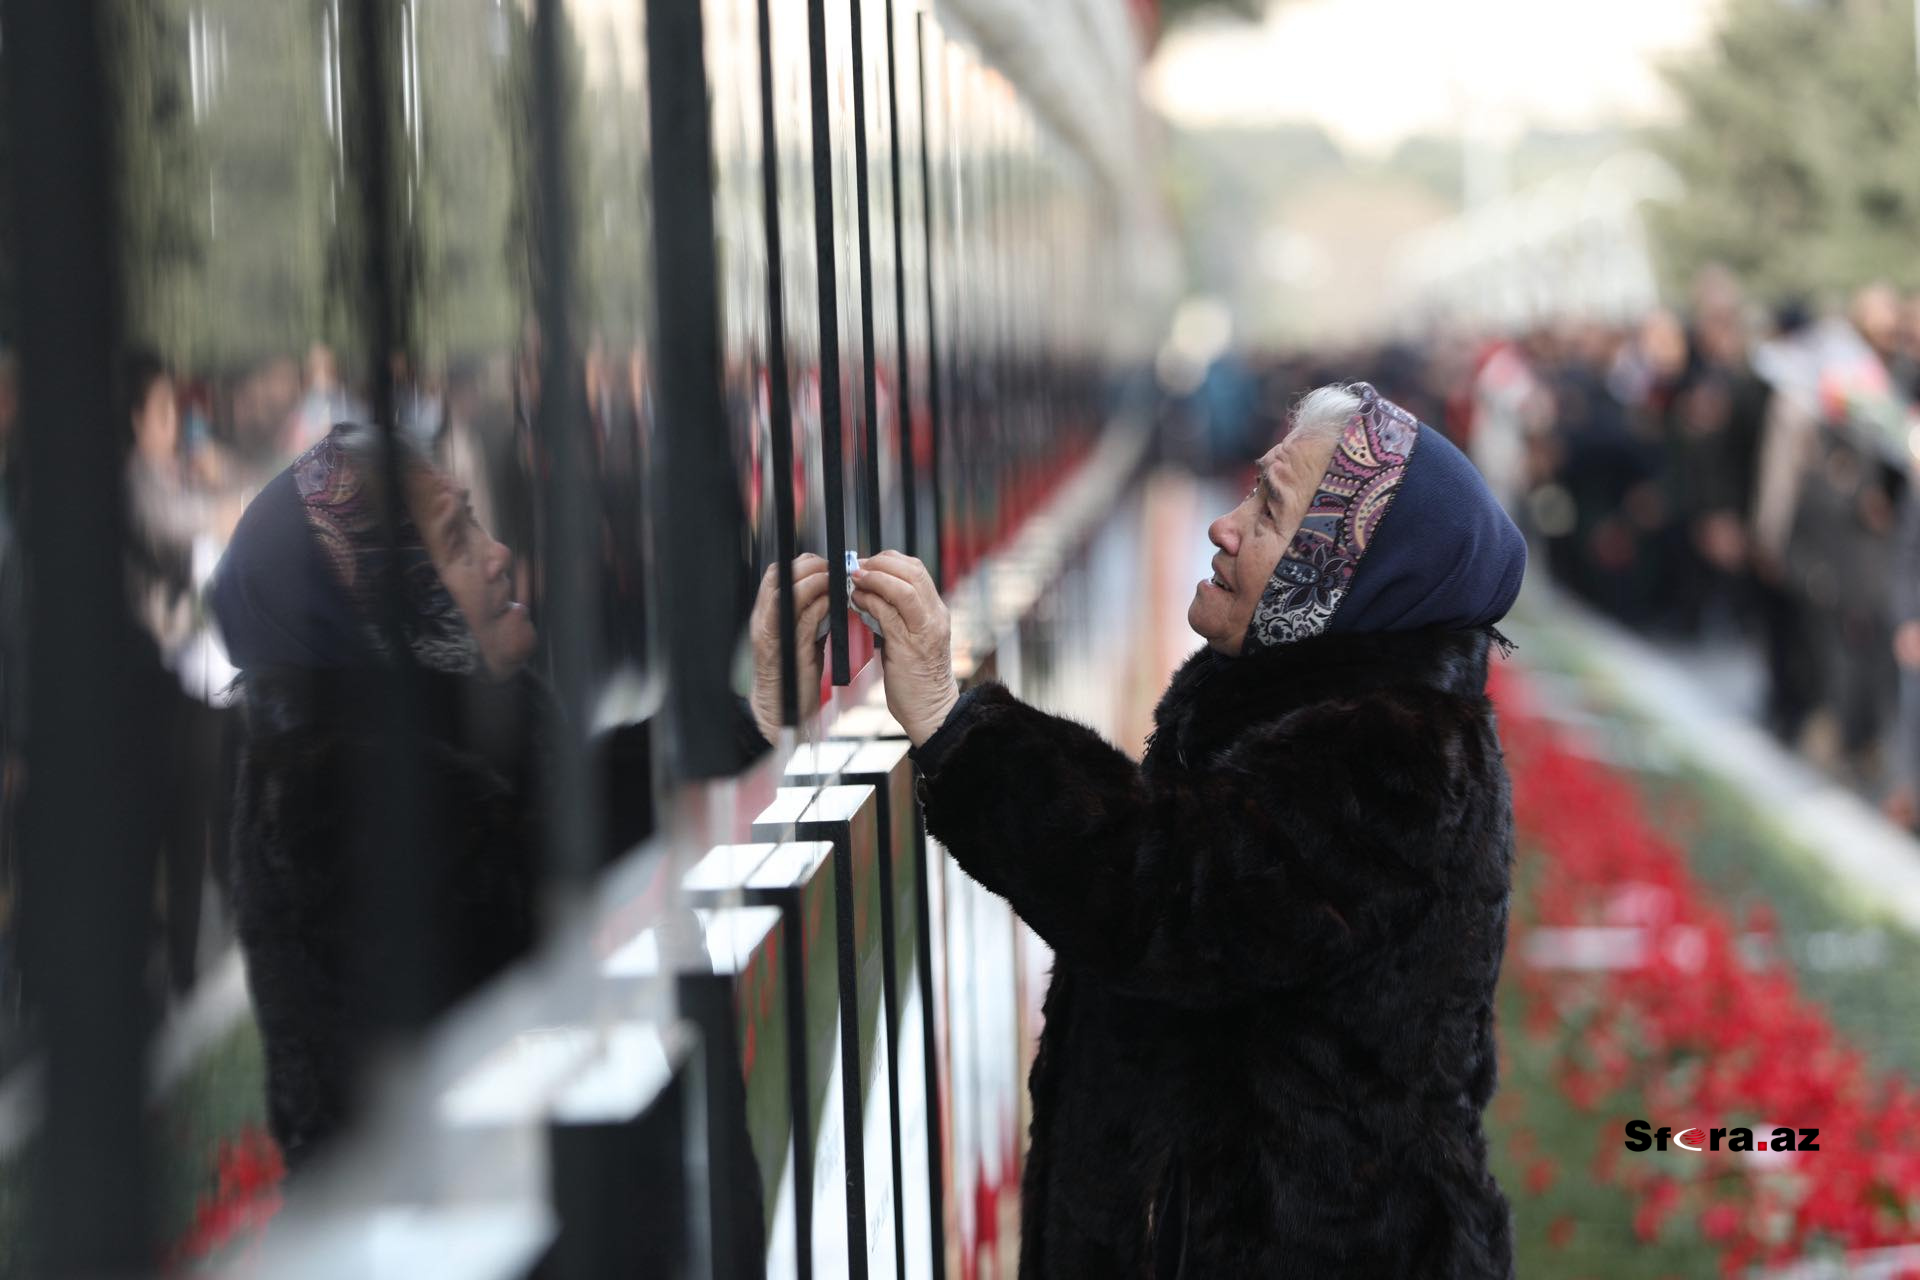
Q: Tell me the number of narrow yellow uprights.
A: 0